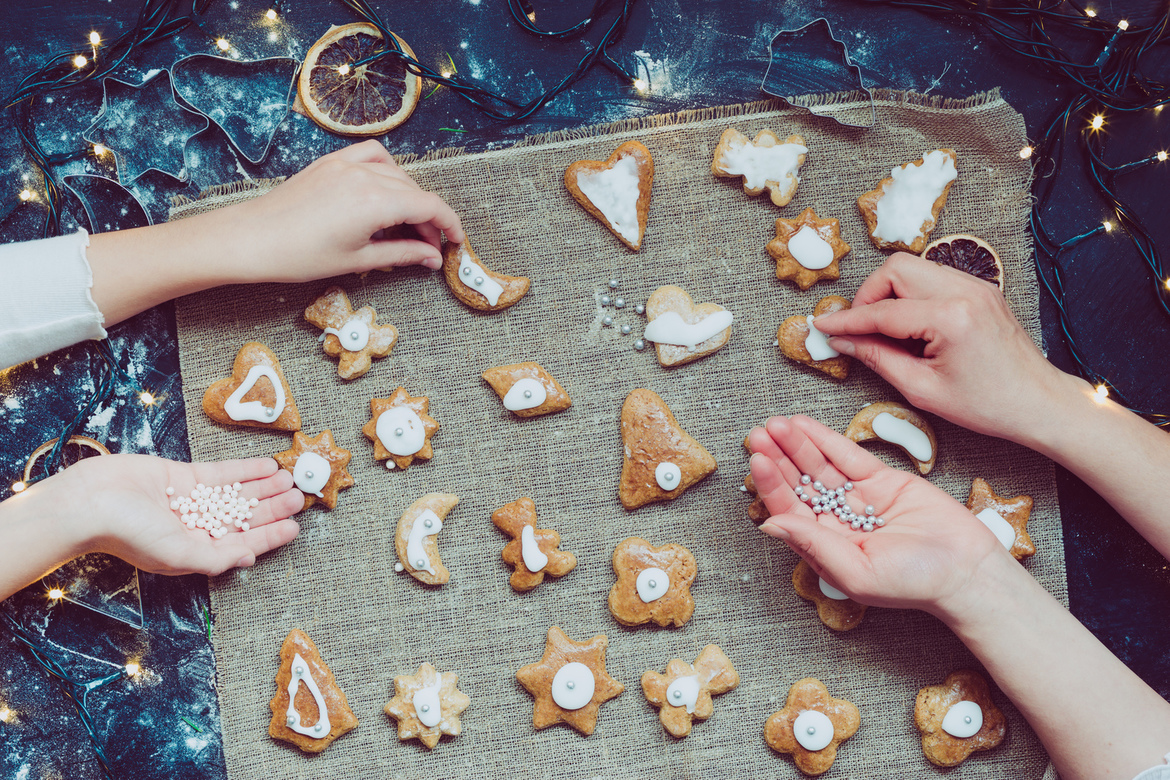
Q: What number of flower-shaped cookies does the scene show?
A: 4